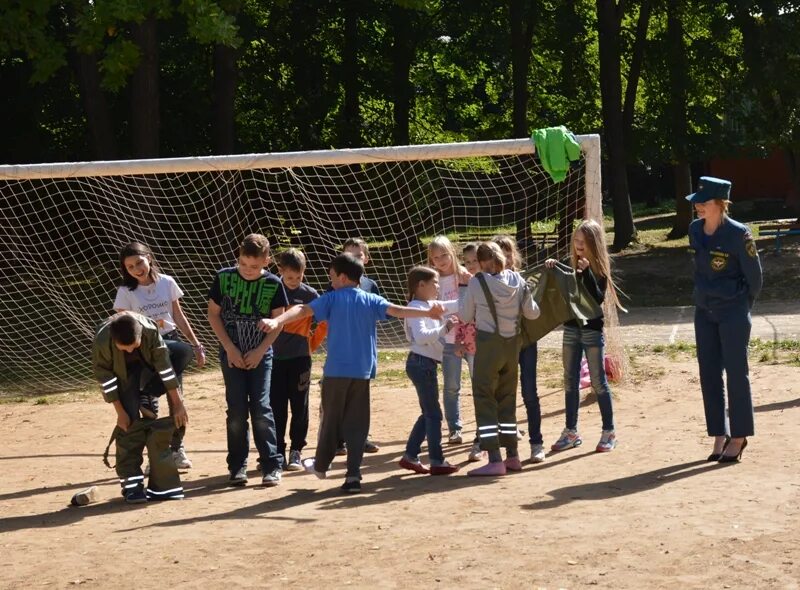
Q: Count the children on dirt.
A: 12